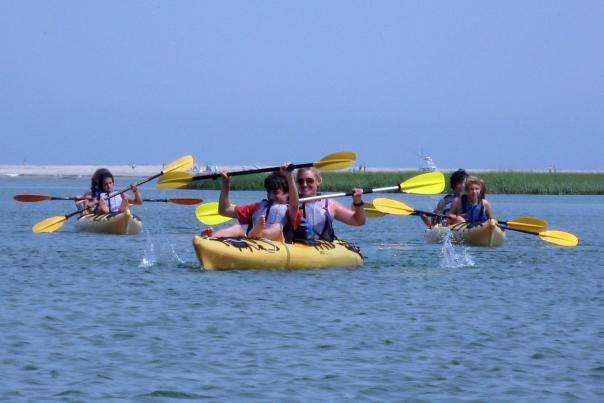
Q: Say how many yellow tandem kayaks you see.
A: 3